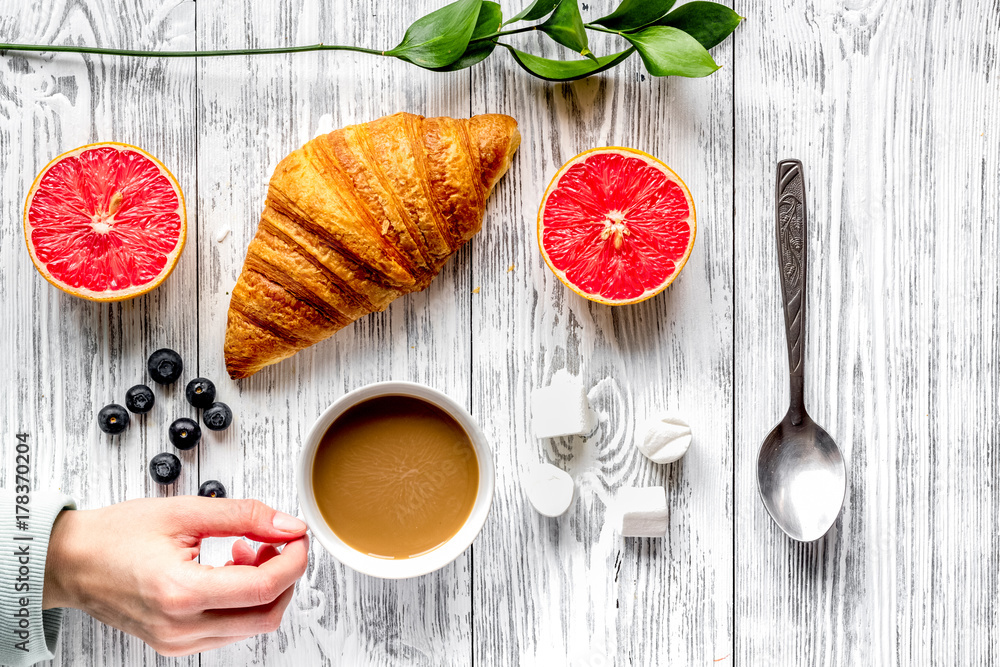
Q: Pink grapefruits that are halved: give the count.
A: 2